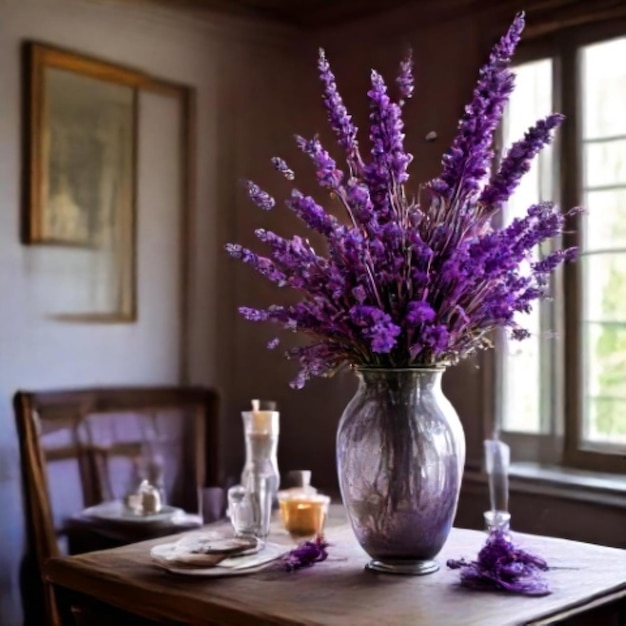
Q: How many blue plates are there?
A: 0